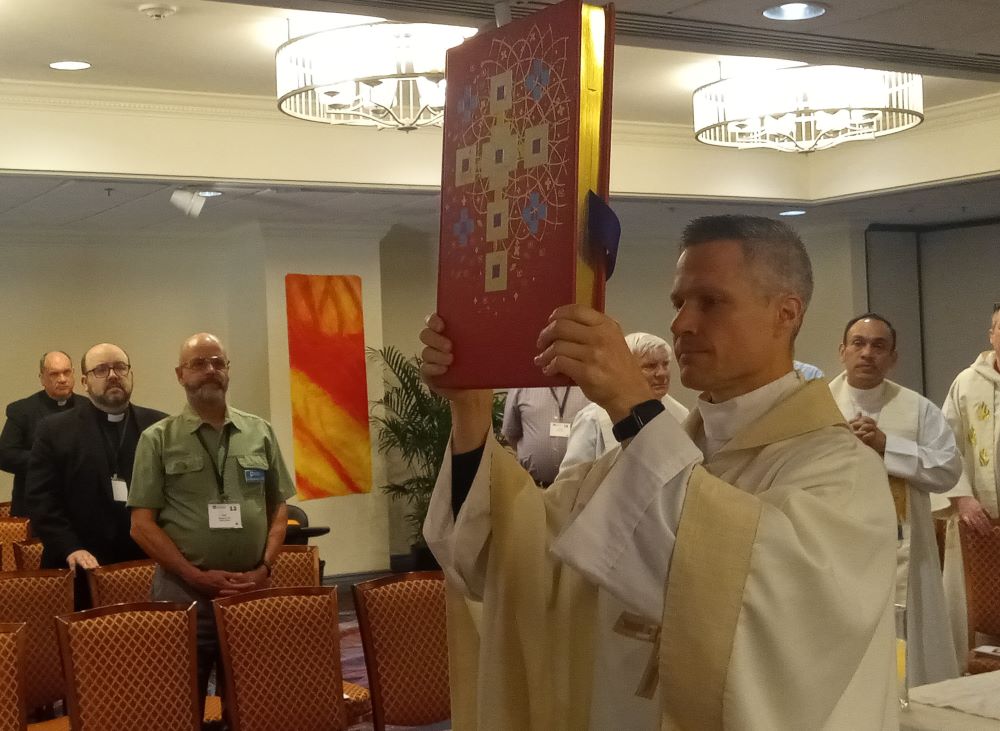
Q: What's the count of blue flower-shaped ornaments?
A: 4